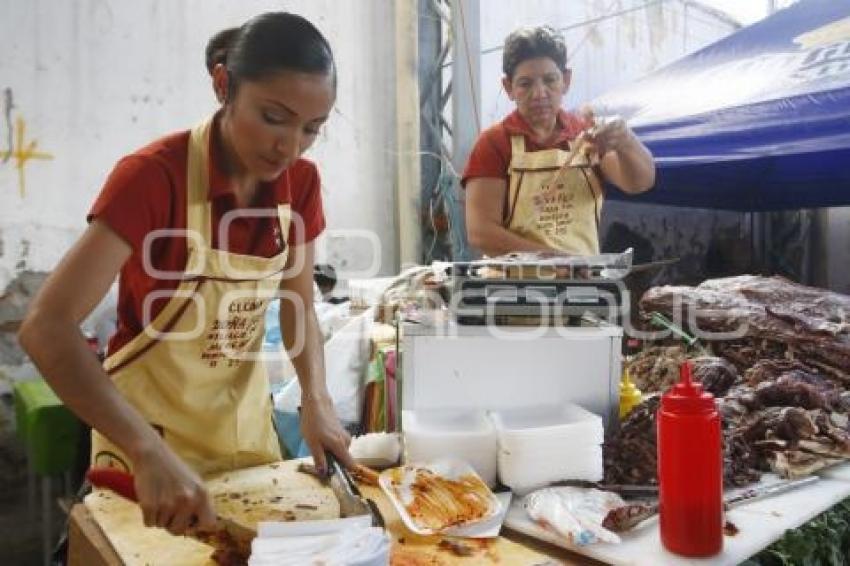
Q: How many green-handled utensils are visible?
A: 1